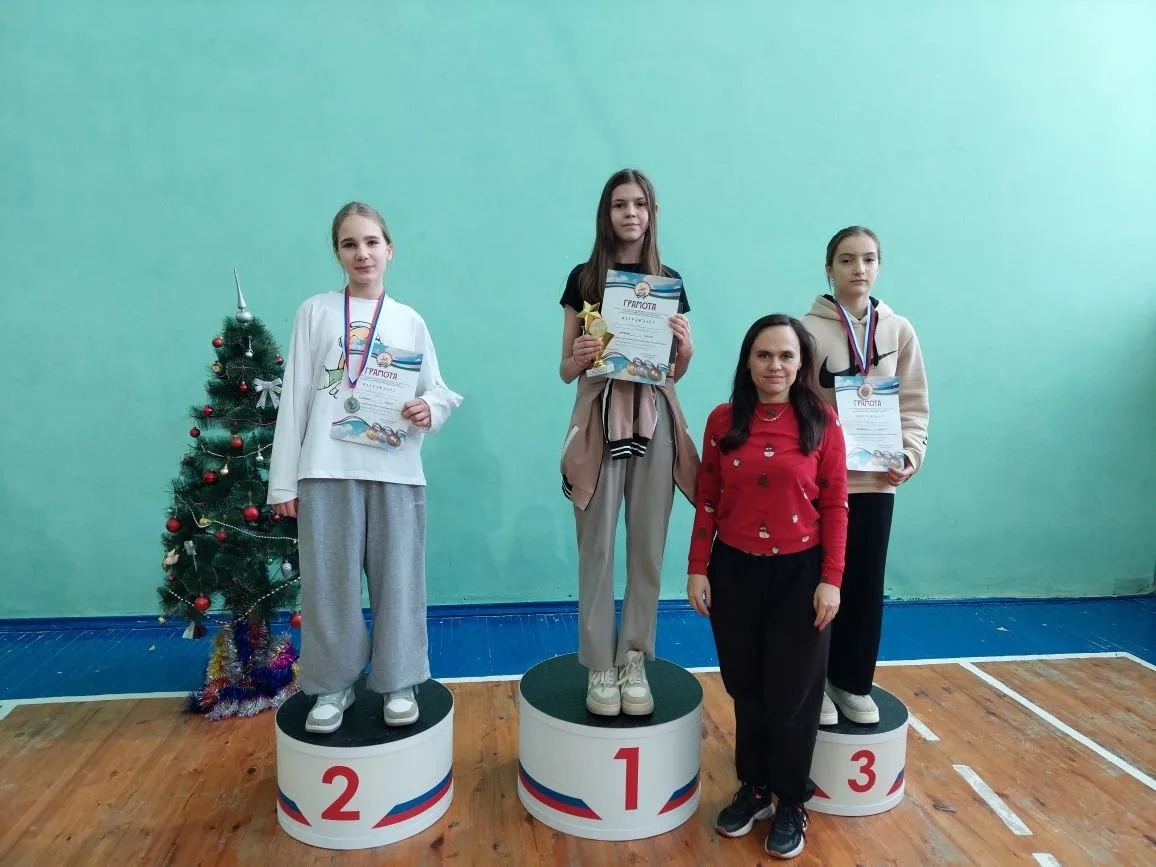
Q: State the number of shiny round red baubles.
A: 14